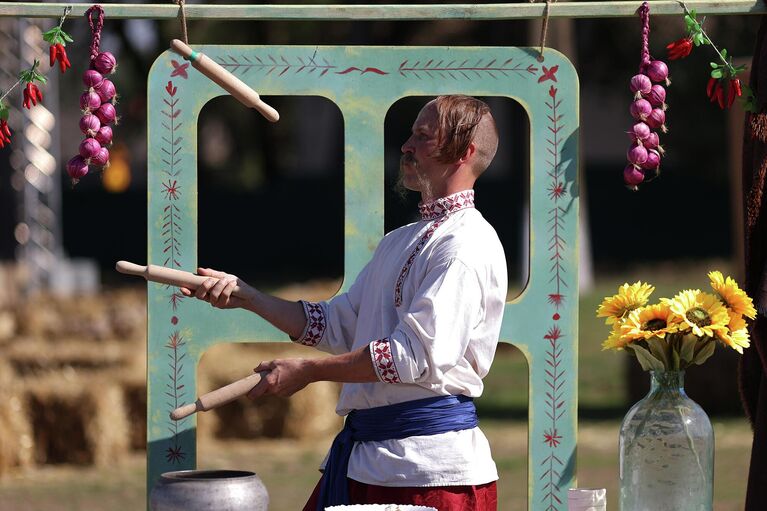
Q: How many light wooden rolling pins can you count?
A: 3